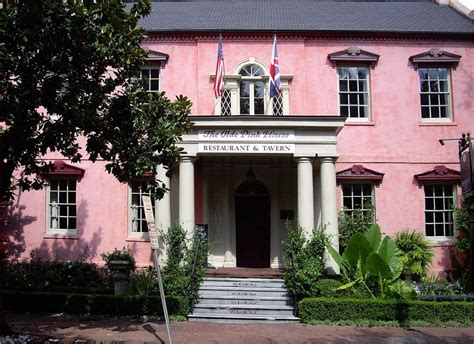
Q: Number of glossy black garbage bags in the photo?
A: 0